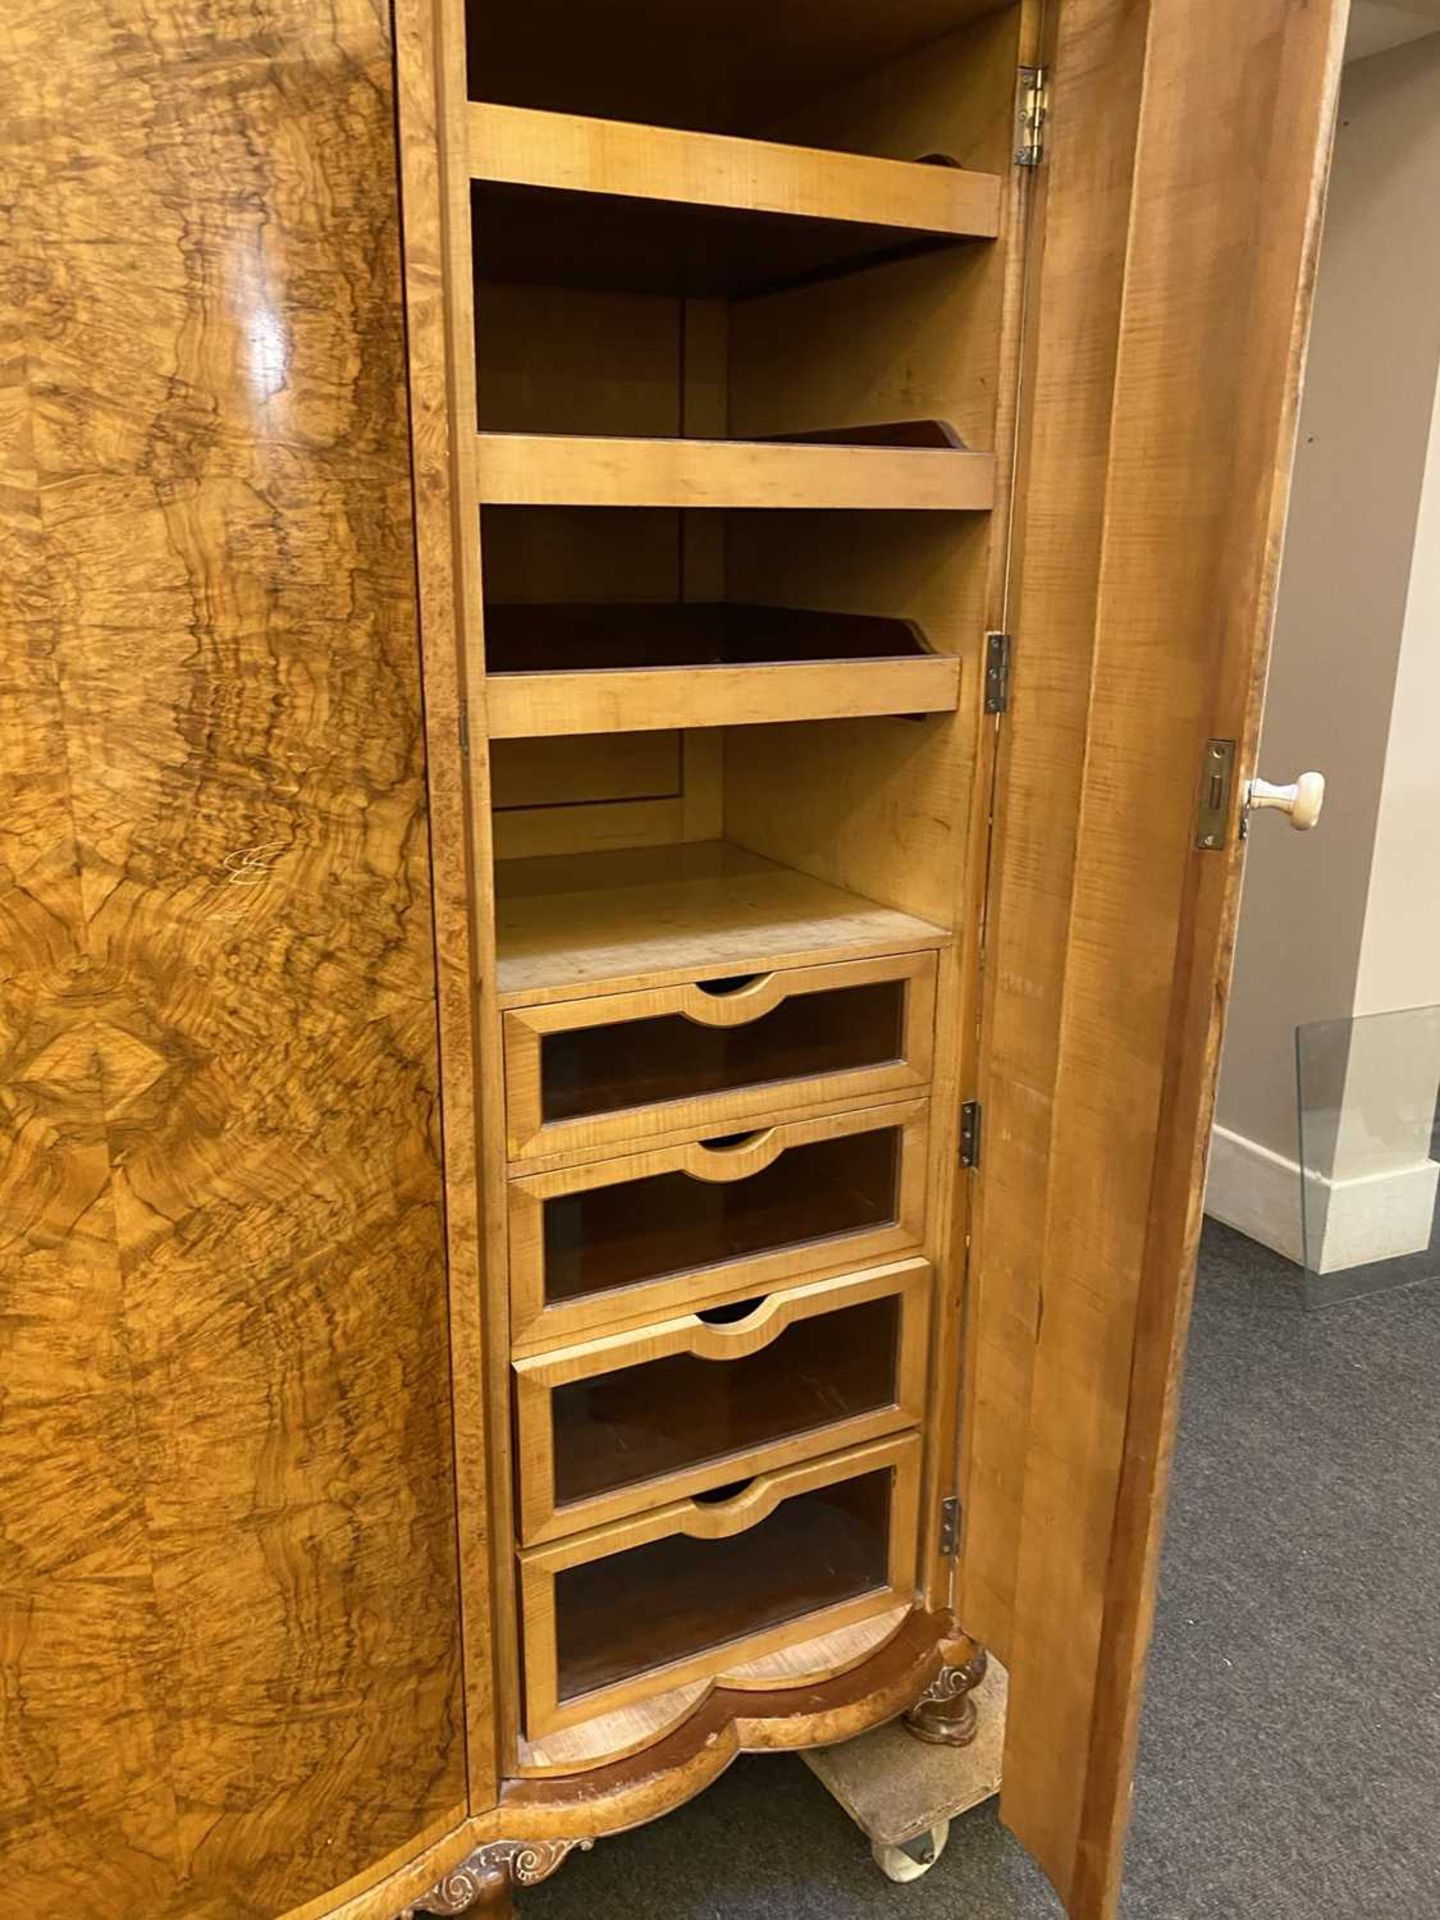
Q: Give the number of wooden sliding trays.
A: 3